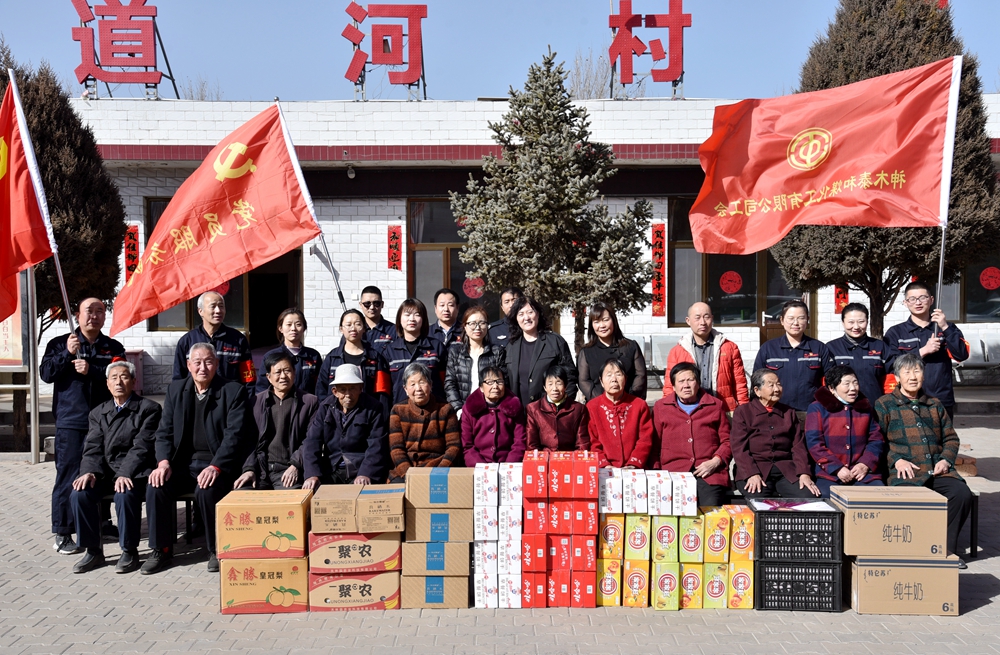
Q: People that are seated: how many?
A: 12